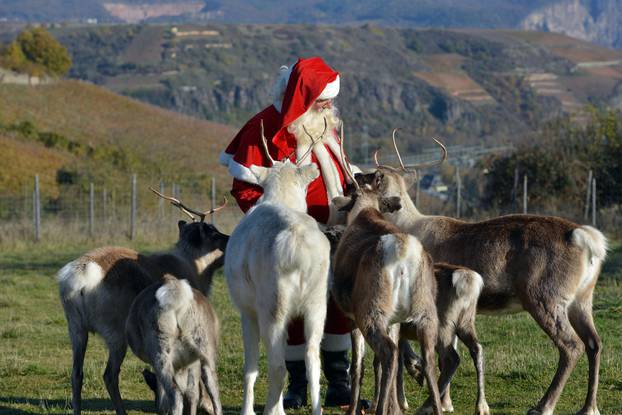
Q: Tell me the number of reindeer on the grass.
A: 6